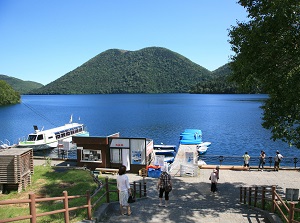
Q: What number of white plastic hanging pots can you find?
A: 0